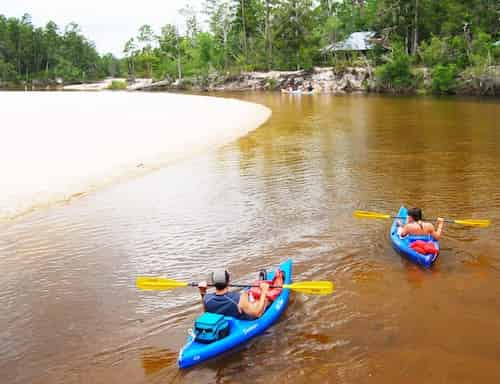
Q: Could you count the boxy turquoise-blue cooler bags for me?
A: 1